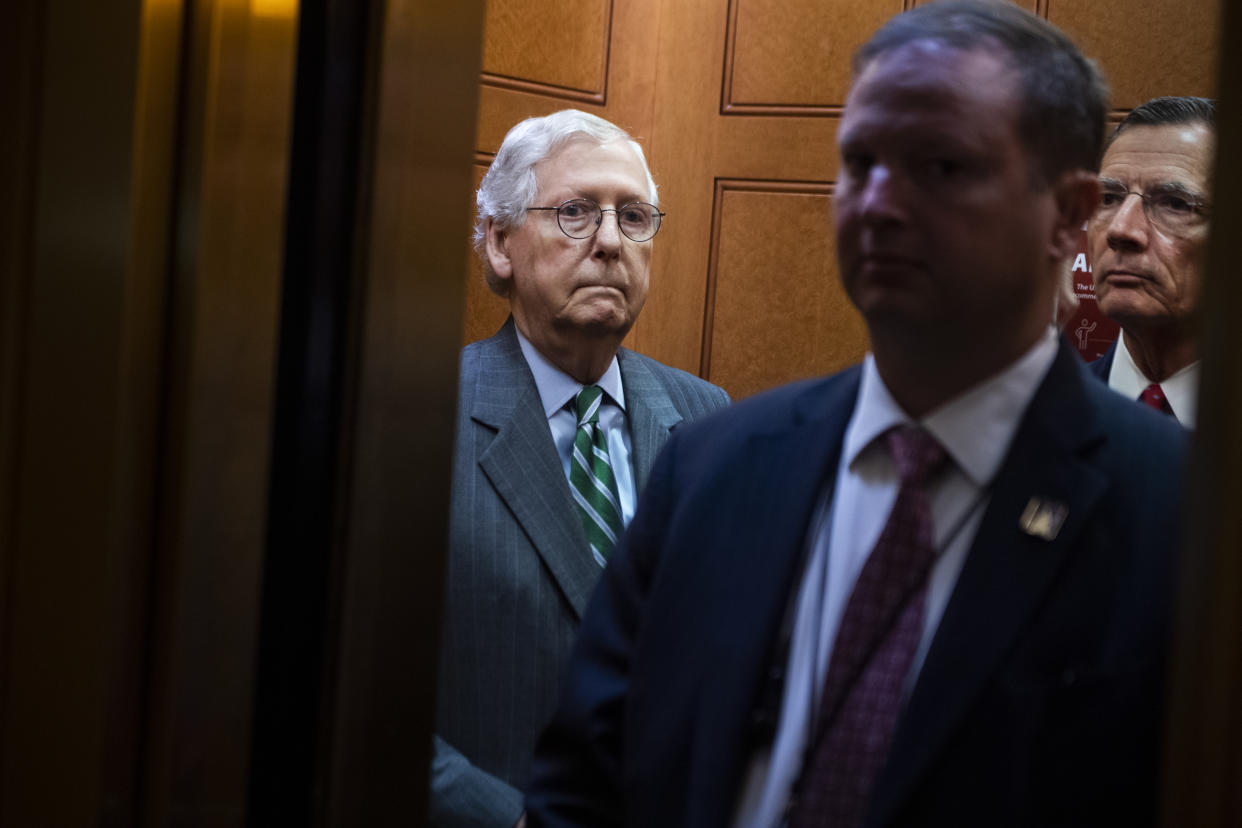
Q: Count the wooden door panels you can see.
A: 5